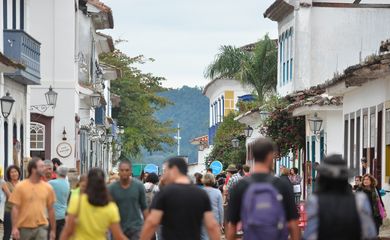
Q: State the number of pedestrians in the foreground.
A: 6